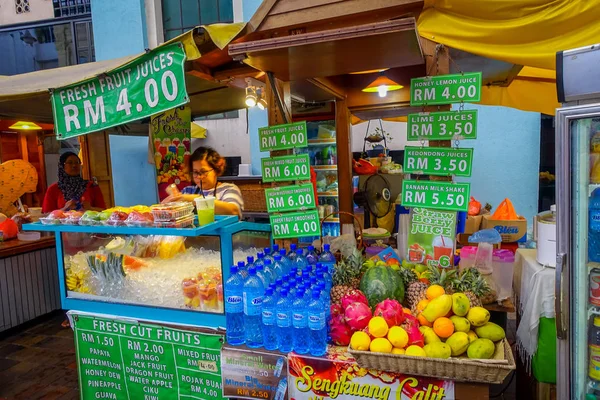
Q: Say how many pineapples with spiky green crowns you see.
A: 5